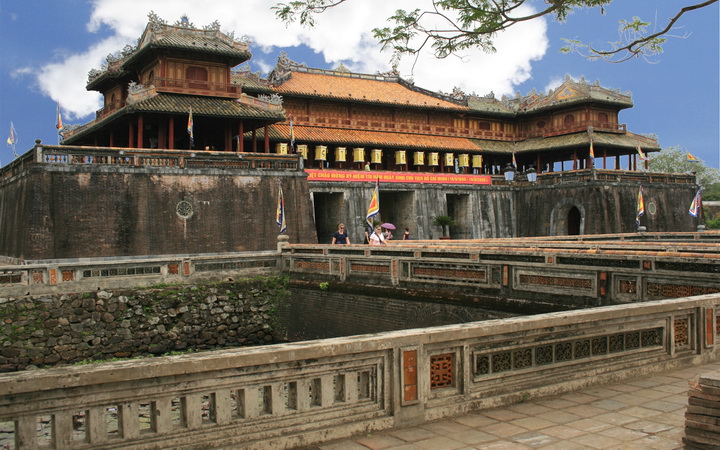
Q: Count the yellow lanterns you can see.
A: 12